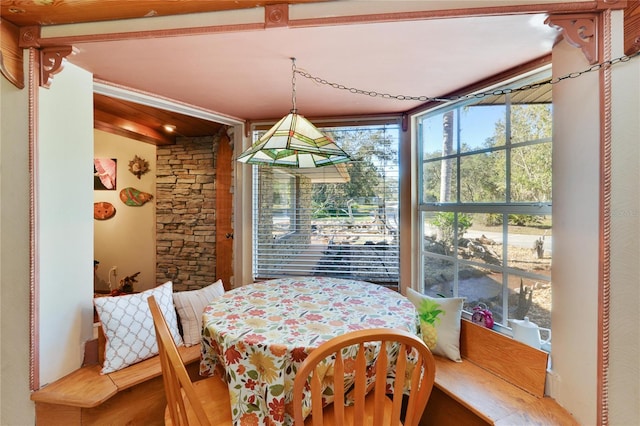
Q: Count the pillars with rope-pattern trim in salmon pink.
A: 2